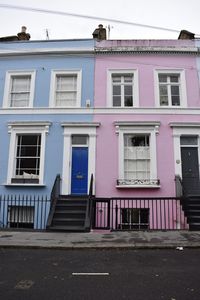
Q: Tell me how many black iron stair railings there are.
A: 3